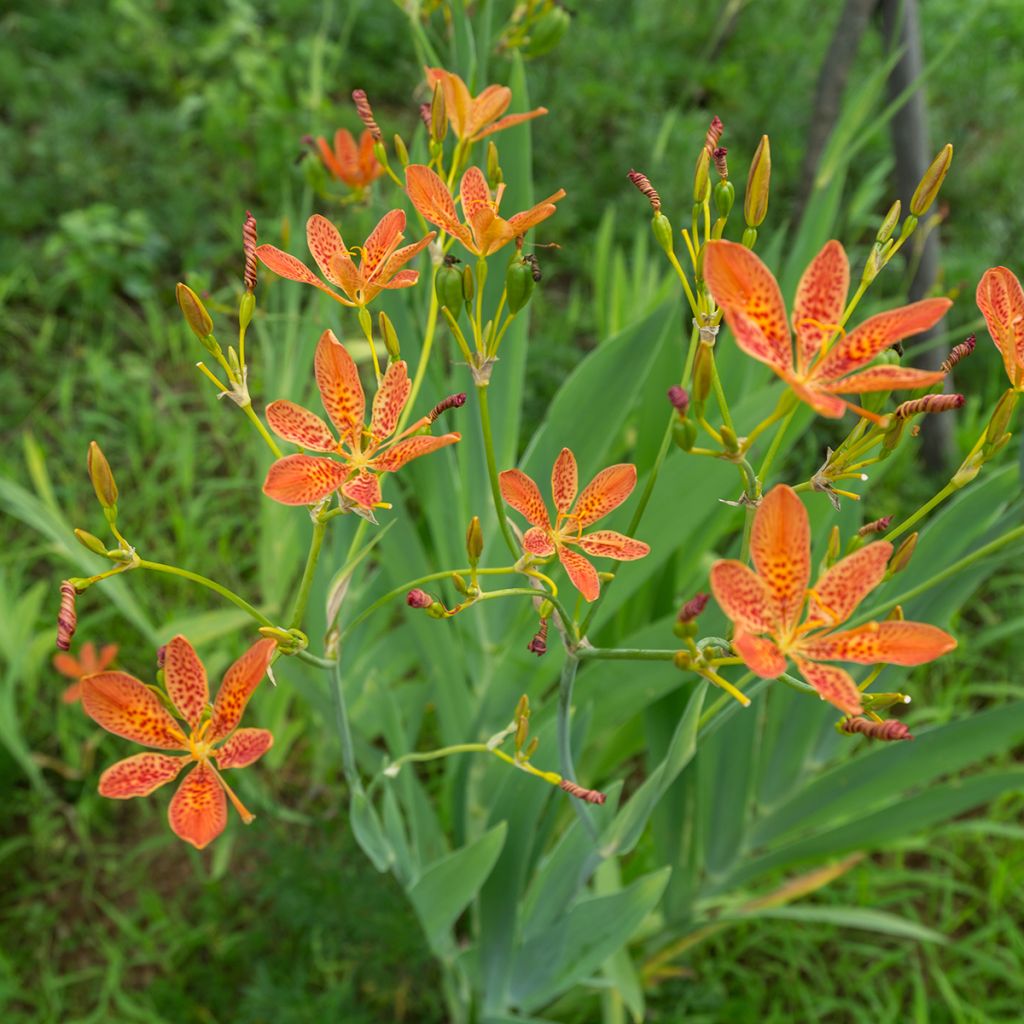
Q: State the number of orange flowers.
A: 11